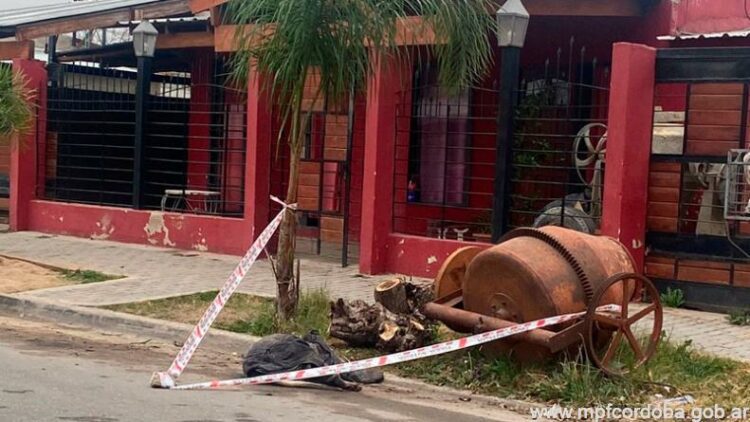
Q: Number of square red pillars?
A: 4